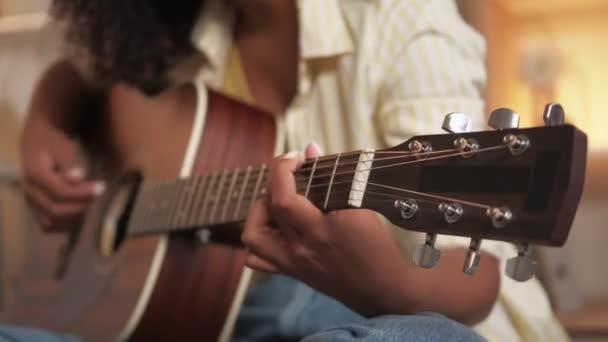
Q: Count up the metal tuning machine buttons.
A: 6